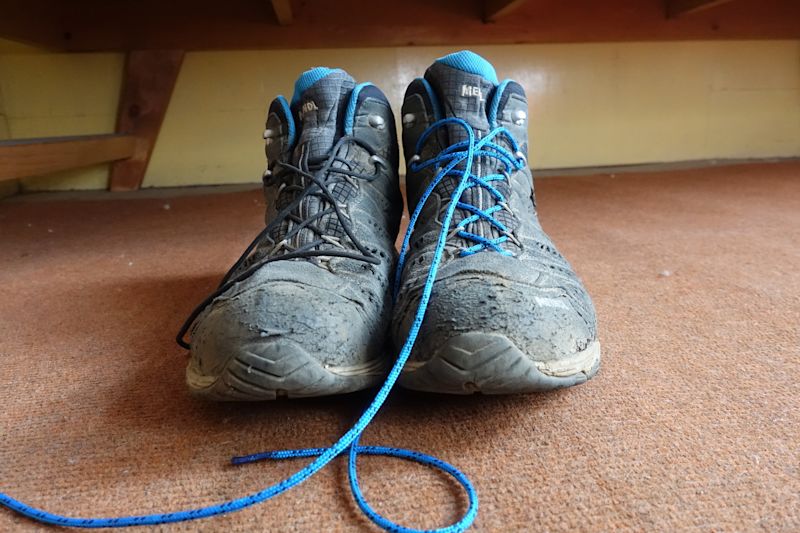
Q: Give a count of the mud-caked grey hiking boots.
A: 2